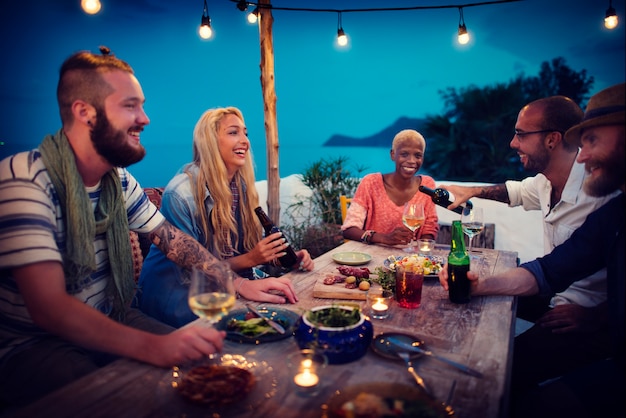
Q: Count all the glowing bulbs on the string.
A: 6